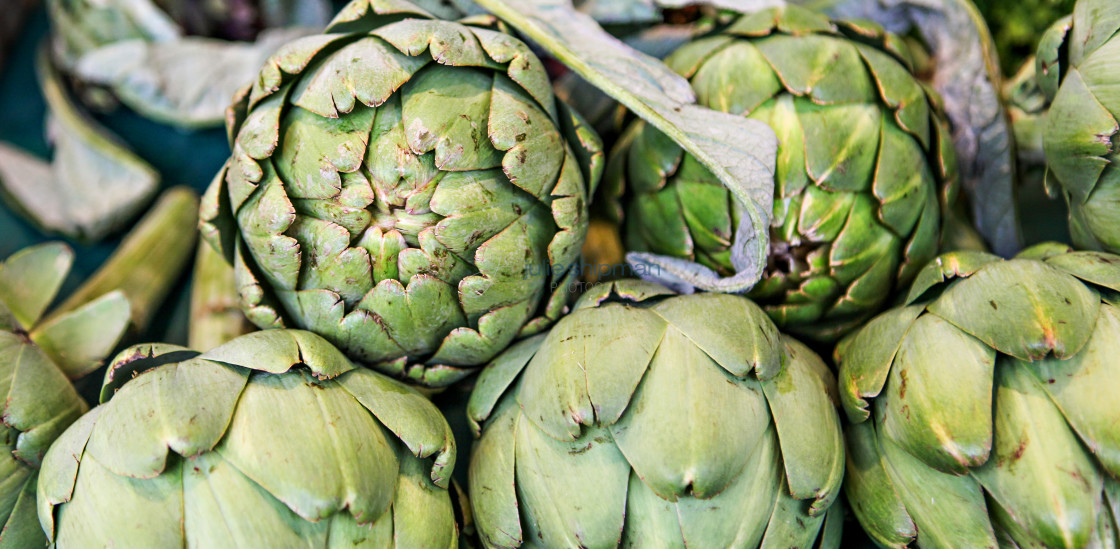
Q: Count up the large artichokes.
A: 5